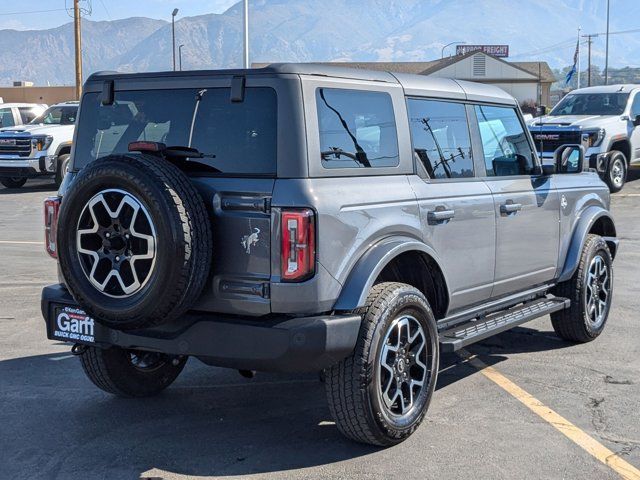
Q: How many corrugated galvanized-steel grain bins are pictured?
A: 0